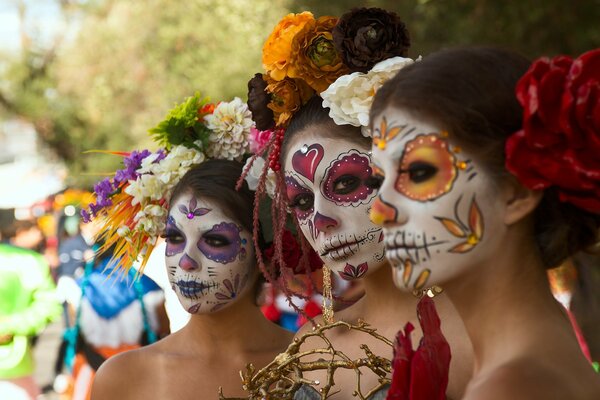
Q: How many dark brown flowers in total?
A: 2